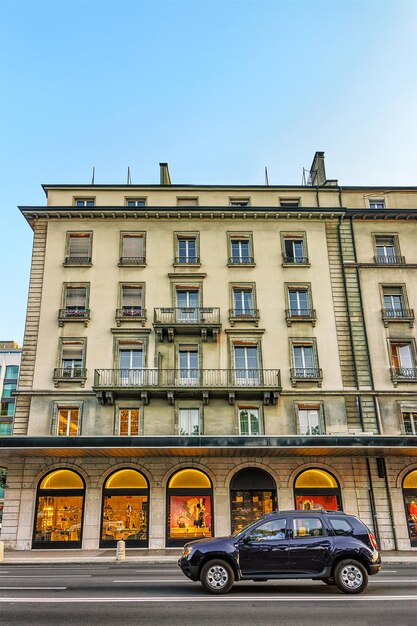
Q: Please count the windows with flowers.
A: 2